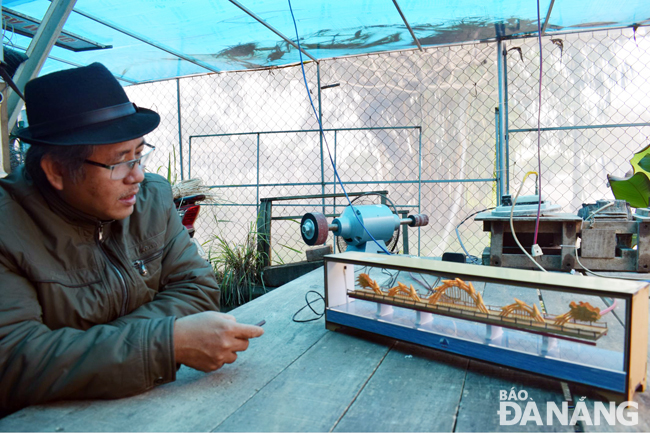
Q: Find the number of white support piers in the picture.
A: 4